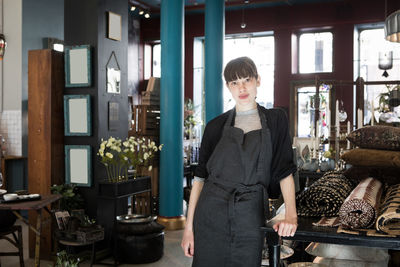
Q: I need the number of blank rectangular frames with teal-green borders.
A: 3